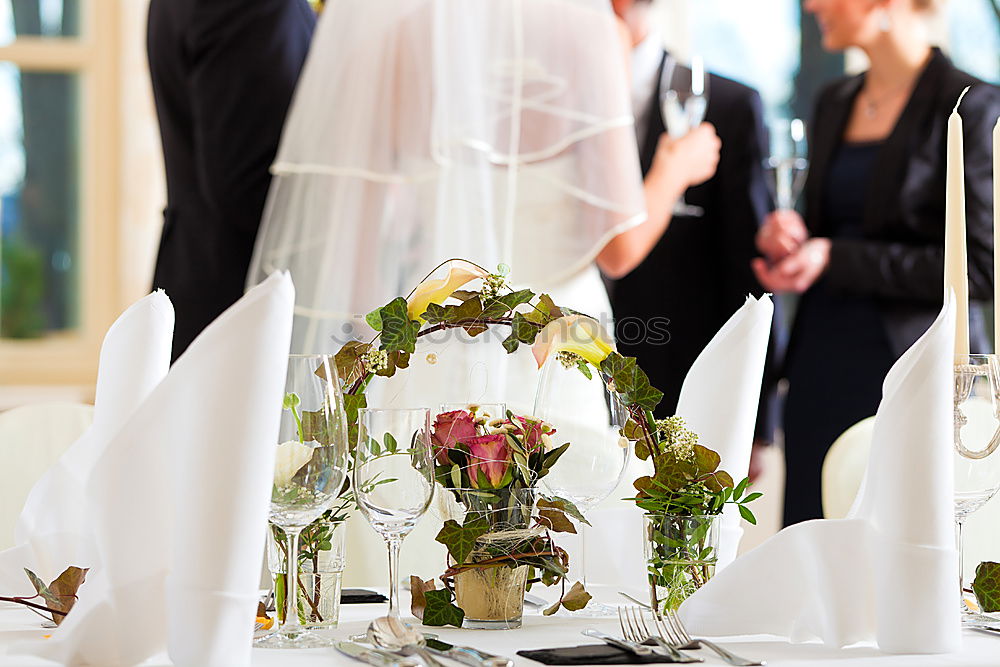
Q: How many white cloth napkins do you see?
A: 4